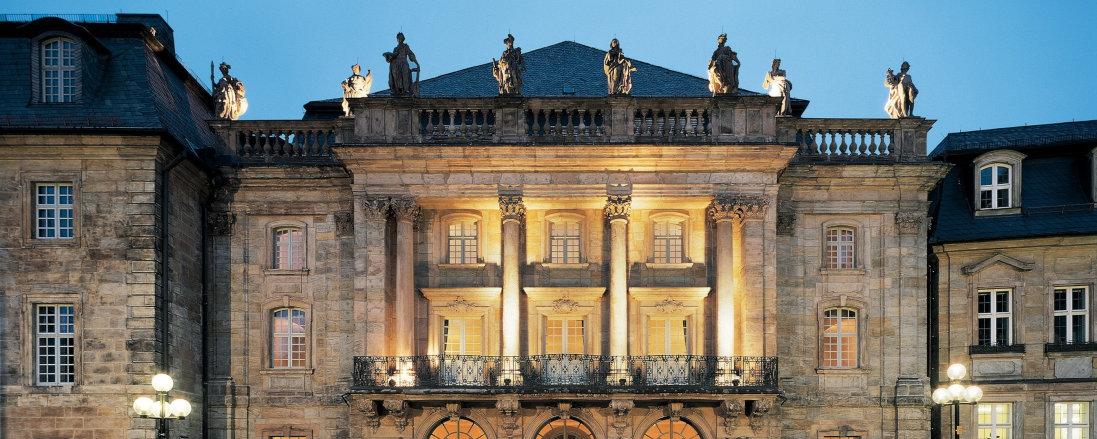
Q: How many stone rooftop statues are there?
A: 8